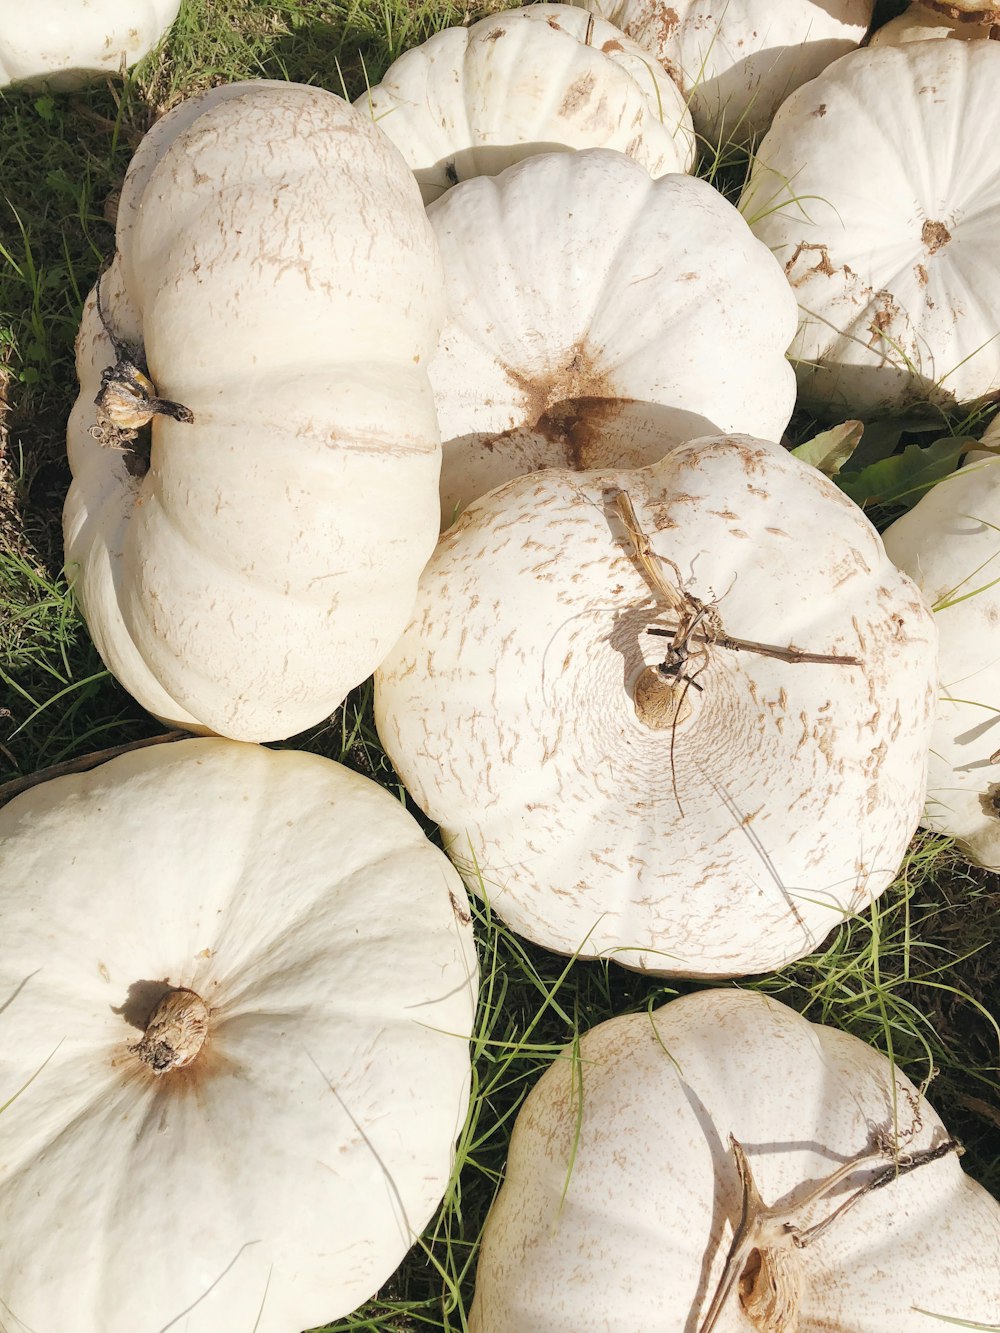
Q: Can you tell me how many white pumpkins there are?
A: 11